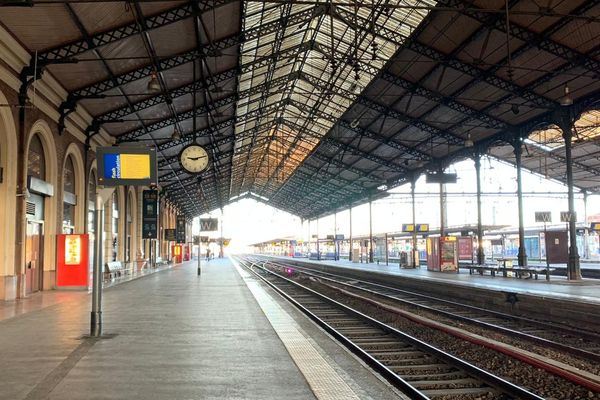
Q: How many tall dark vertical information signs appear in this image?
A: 2